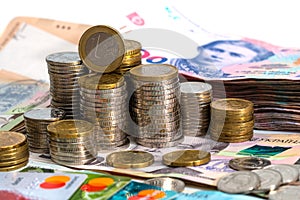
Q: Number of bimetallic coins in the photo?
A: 2